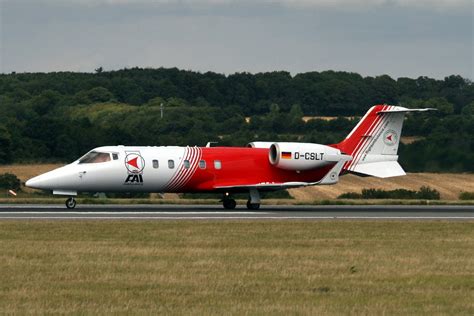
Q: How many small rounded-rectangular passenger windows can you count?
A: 5